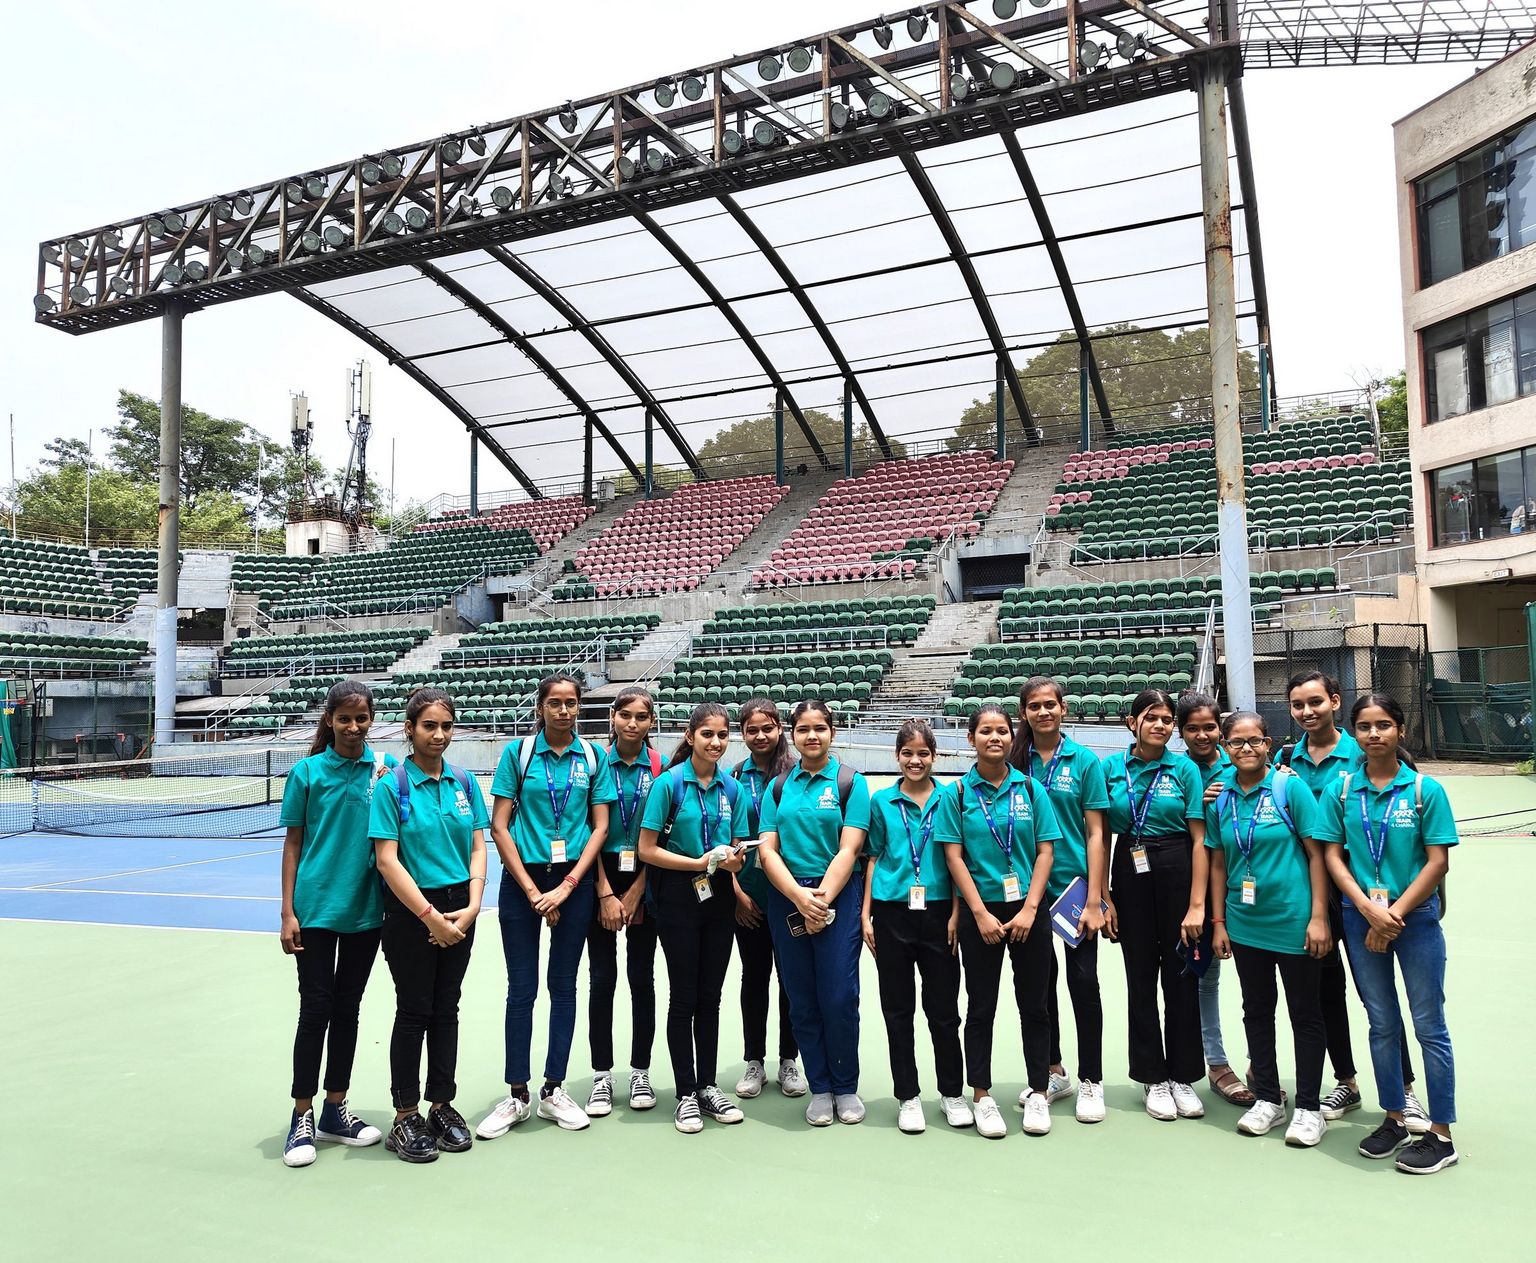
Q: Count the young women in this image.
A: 15